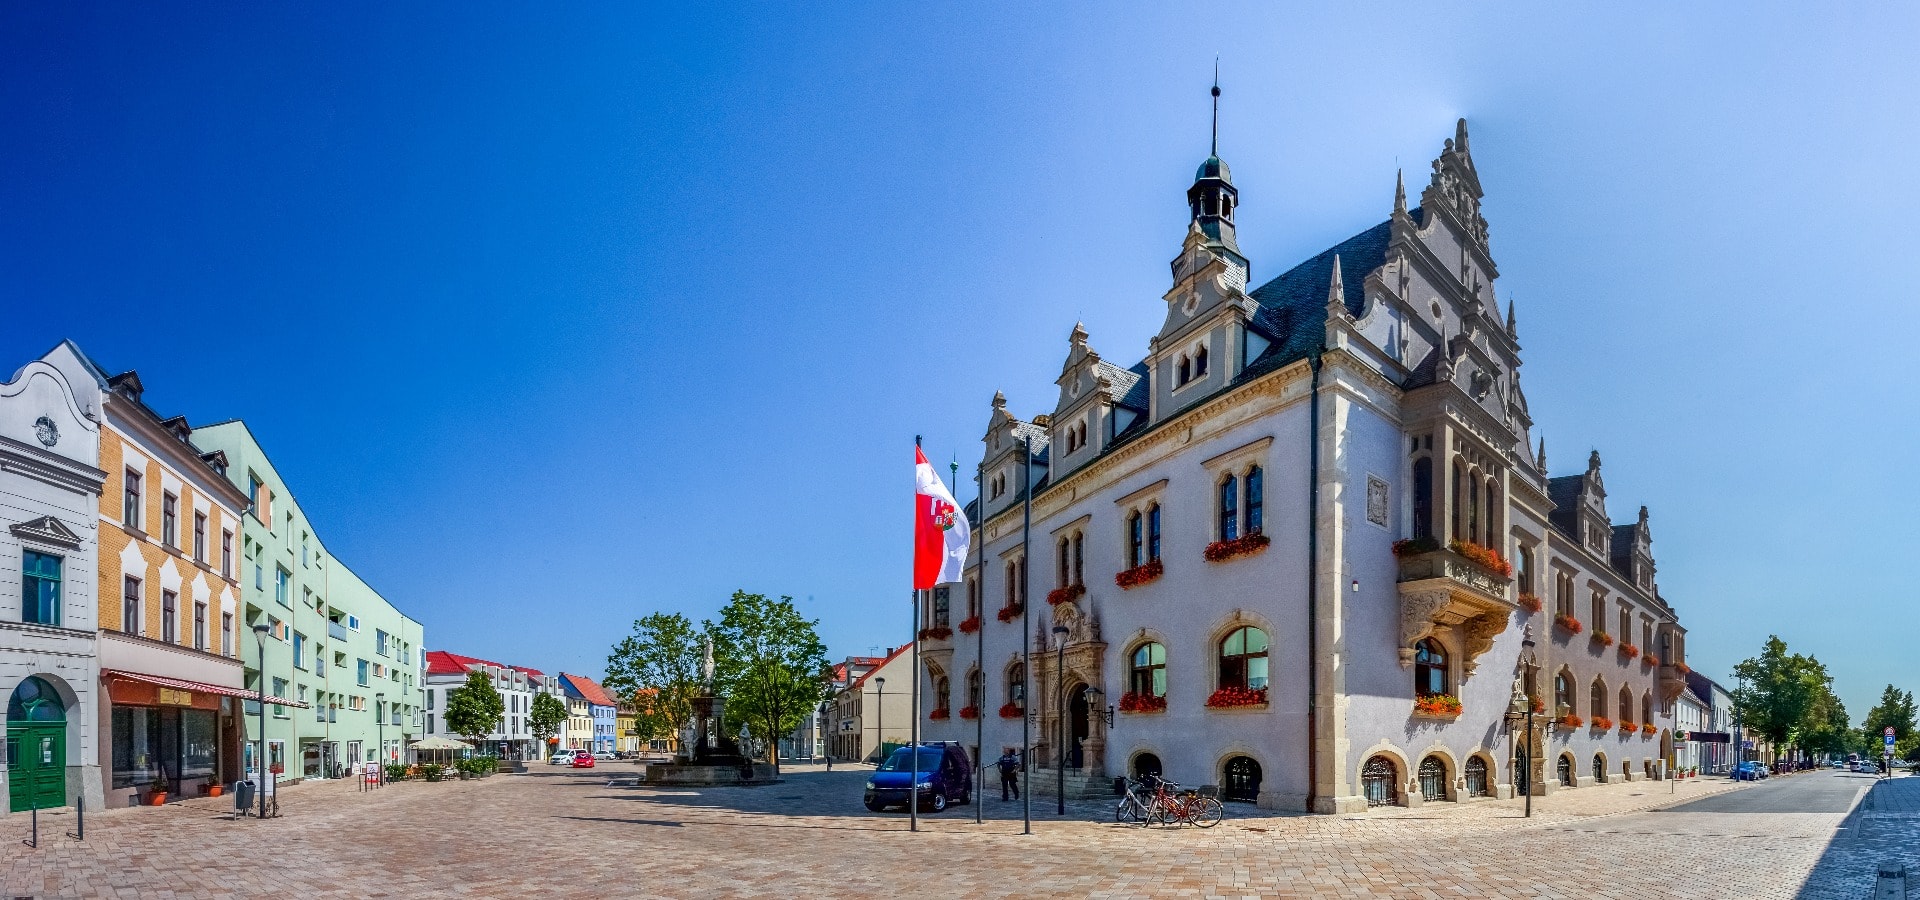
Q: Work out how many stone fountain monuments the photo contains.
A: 1